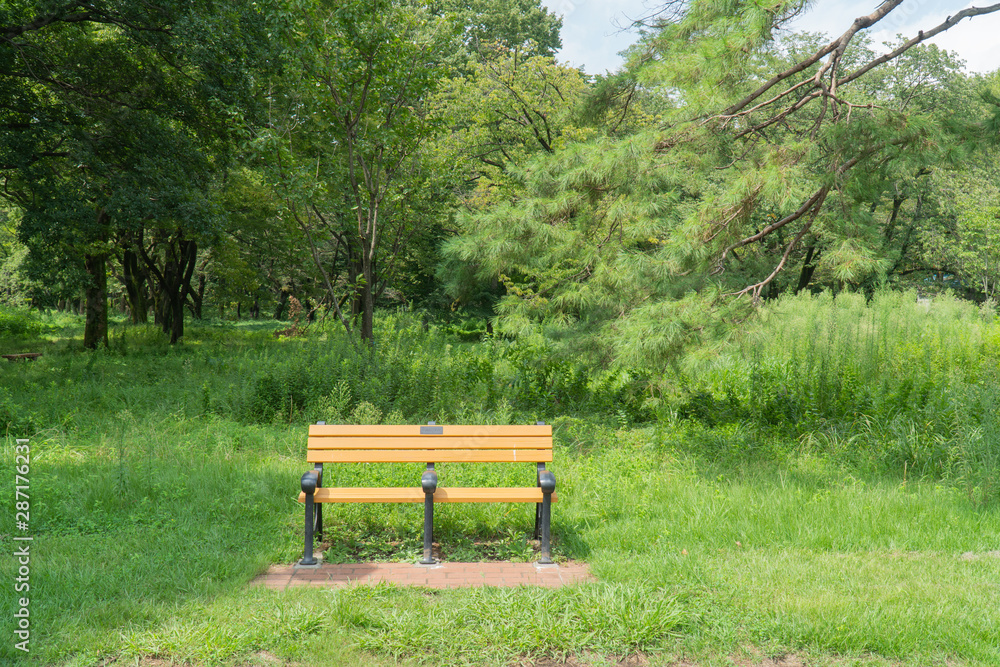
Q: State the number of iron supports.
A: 3